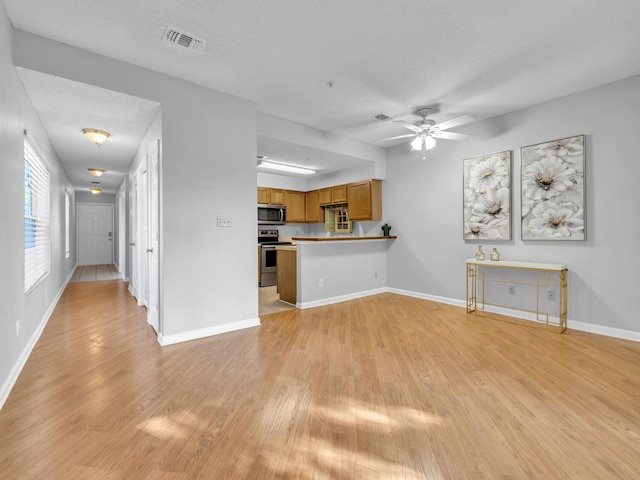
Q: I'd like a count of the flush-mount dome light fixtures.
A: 3